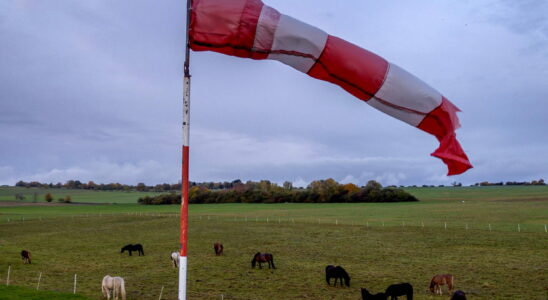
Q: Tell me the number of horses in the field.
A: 11